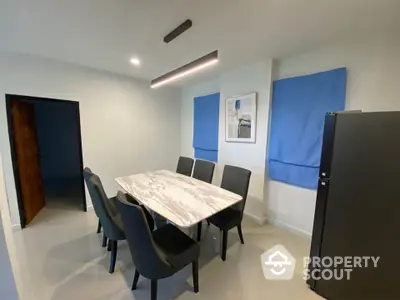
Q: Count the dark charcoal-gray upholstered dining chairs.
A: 6